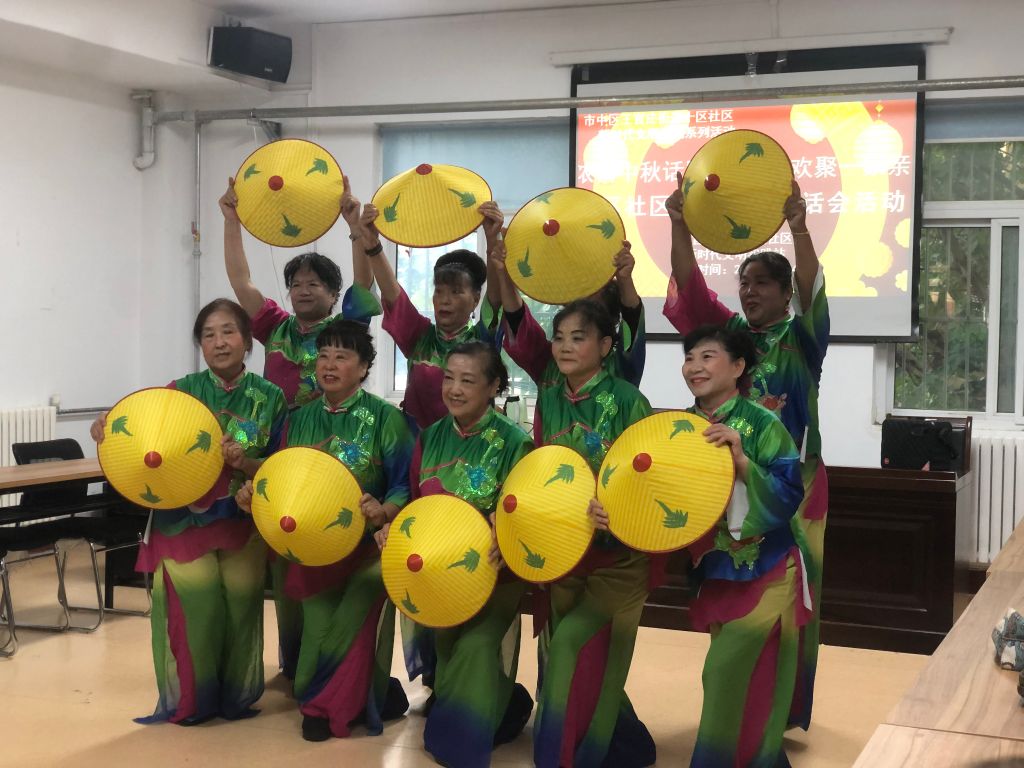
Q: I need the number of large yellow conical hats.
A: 9